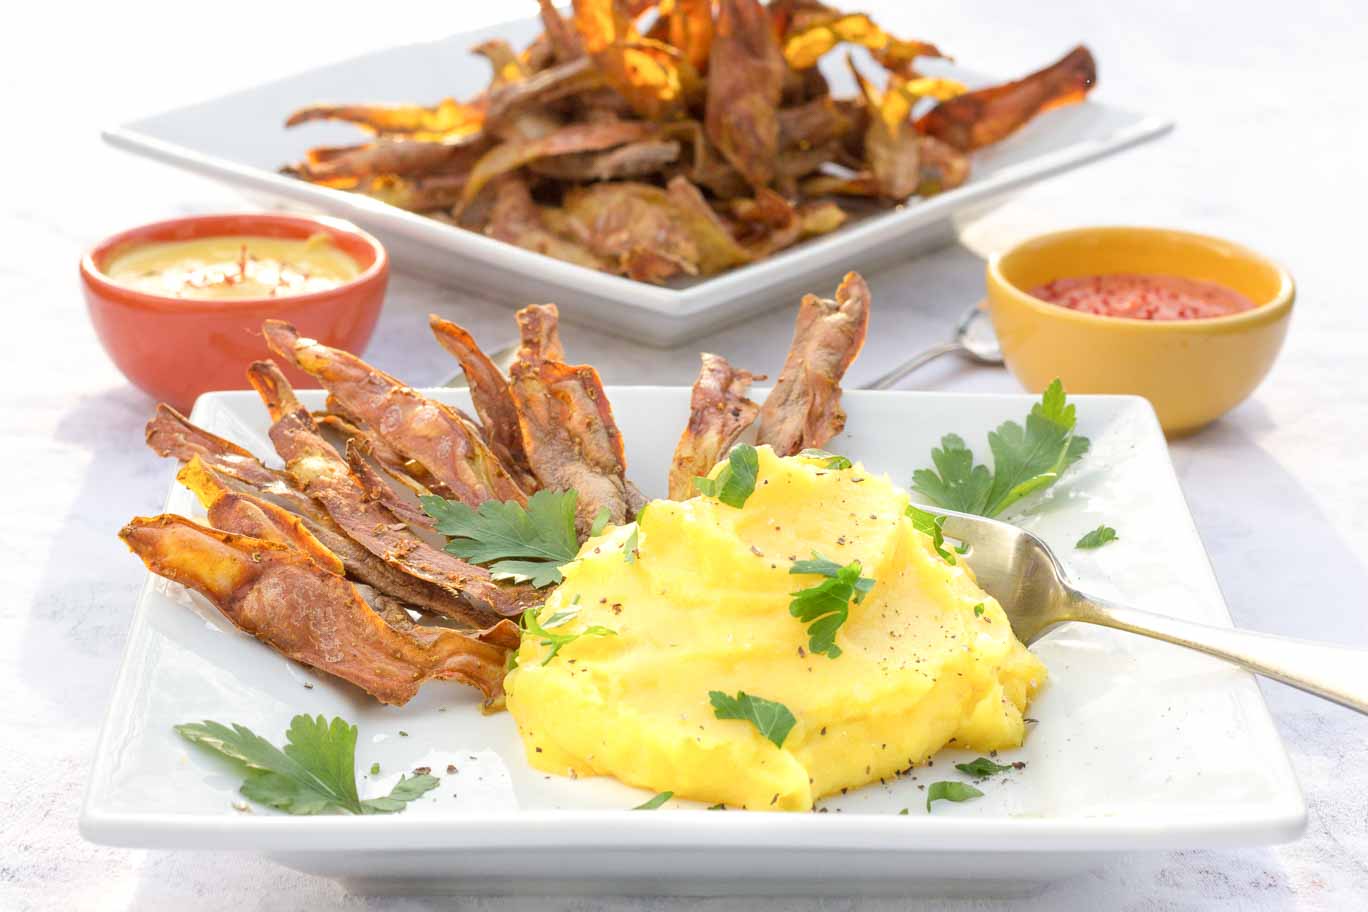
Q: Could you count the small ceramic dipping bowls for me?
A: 2